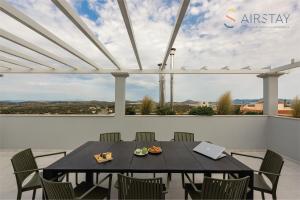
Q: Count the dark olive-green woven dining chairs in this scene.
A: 8